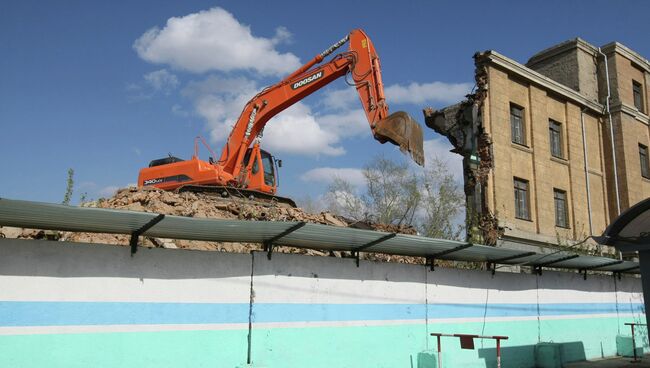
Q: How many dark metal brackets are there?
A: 8